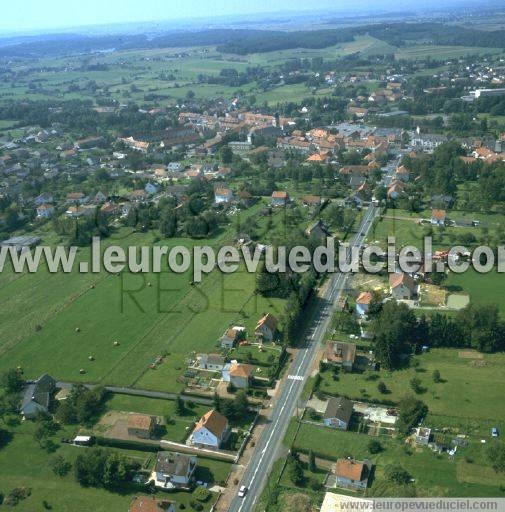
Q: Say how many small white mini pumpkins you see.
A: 0